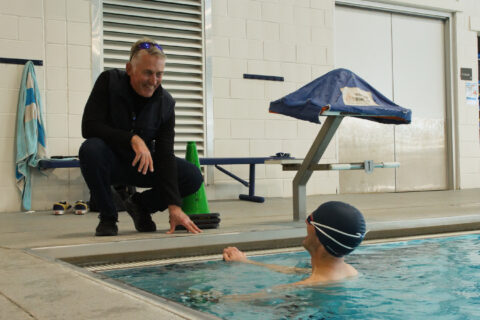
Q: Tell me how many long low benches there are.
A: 1